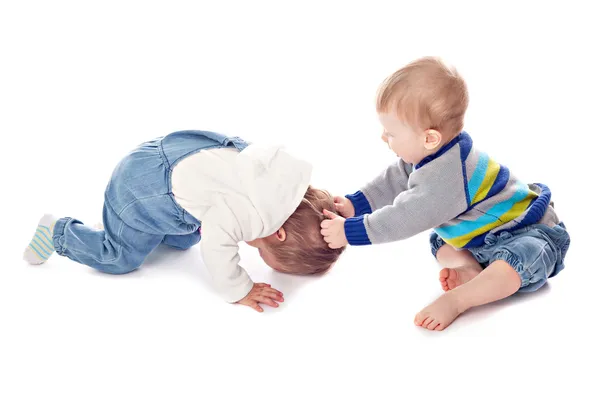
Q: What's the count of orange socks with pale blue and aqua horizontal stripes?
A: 0